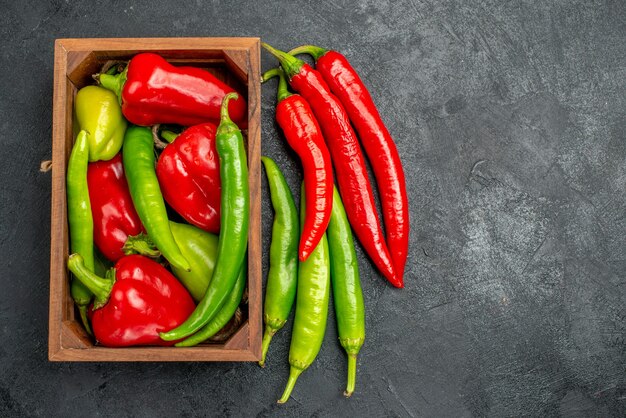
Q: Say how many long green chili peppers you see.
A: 7